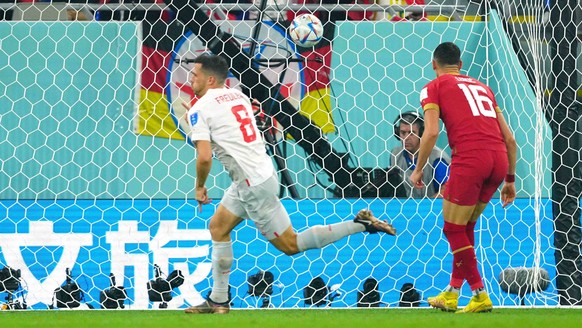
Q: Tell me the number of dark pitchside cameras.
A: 8